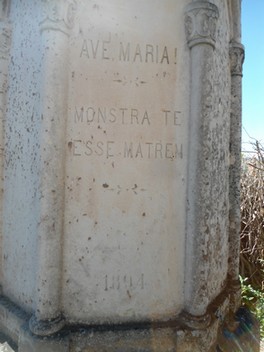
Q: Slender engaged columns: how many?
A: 3